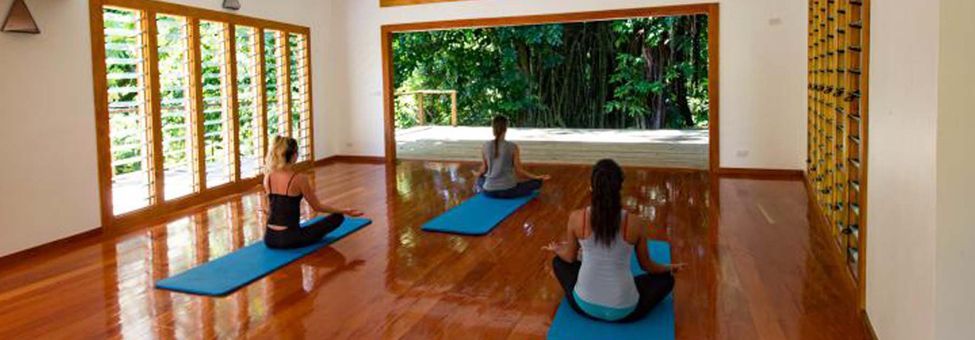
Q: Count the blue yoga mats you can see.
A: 3